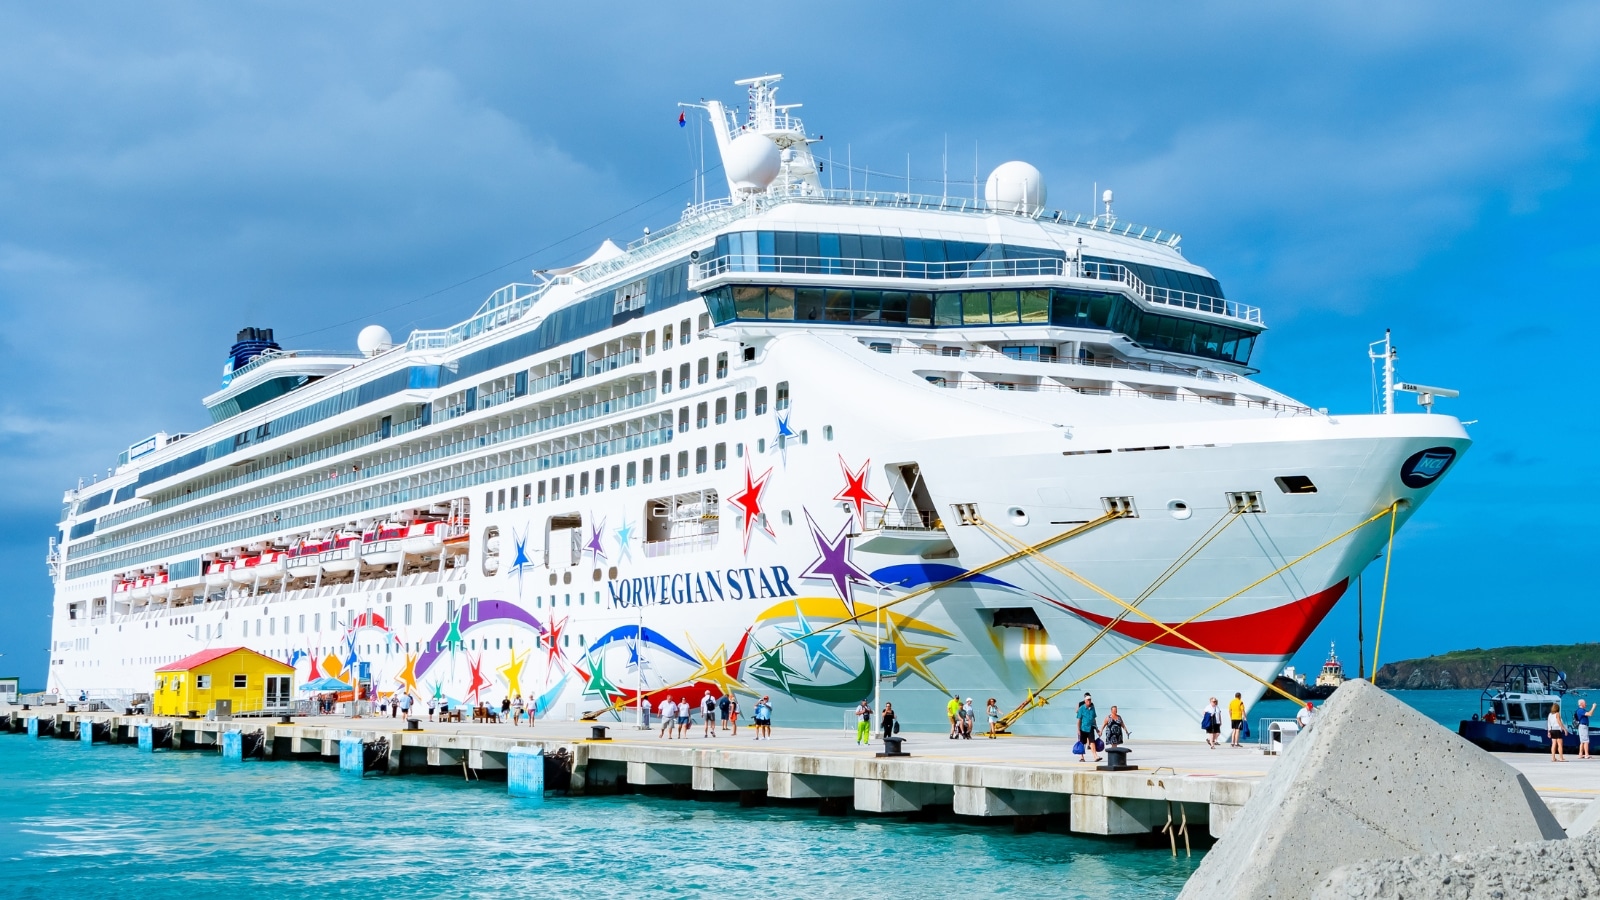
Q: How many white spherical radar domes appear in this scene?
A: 3